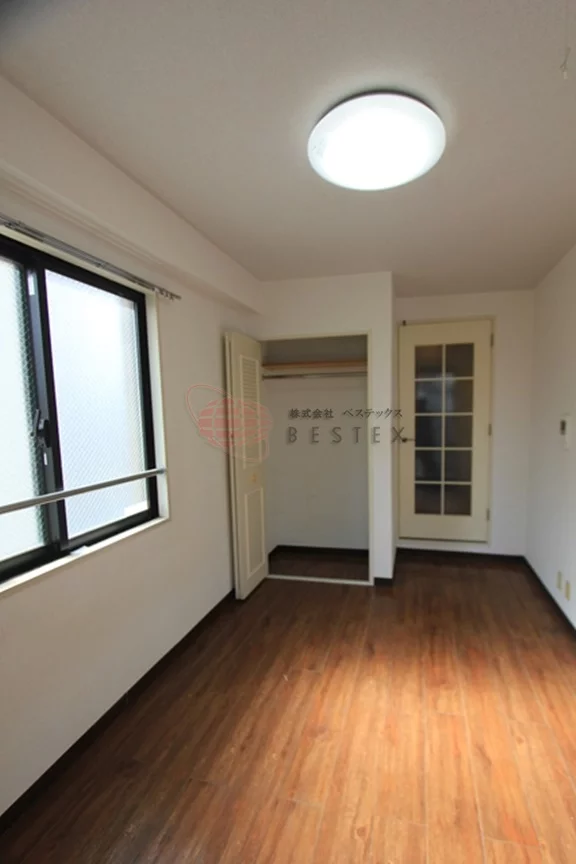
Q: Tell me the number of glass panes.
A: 12